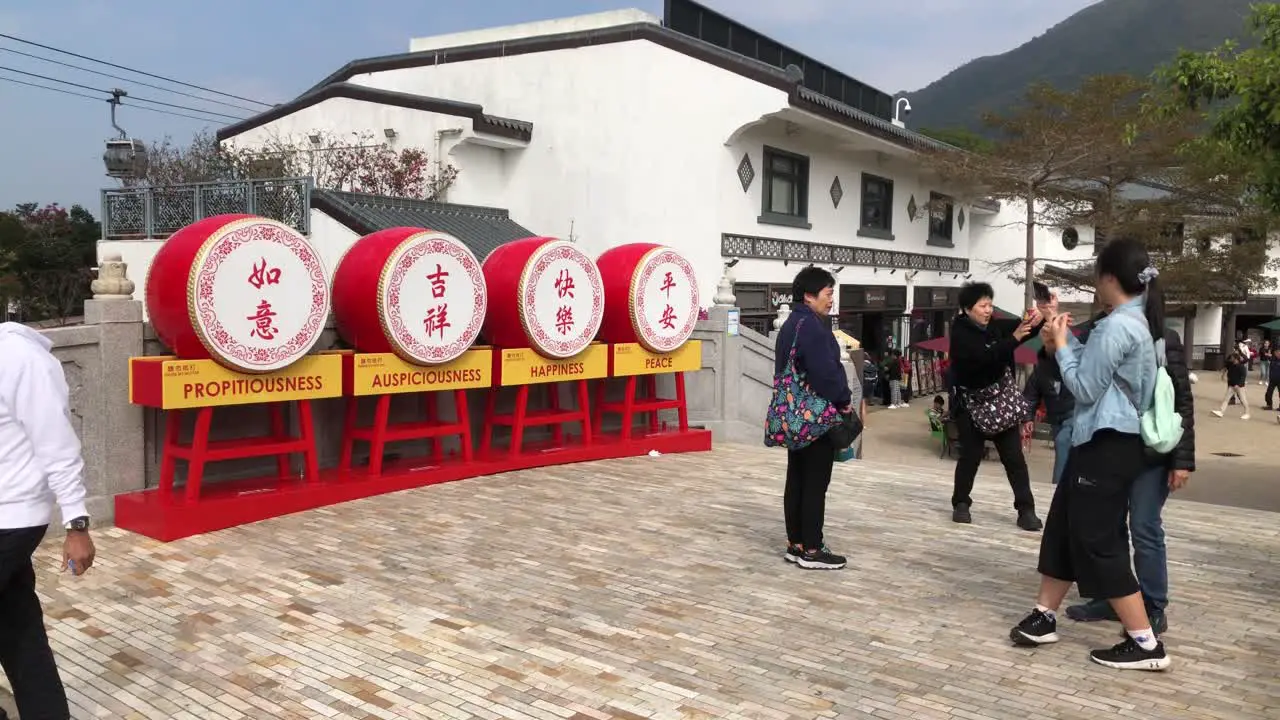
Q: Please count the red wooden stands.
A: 4